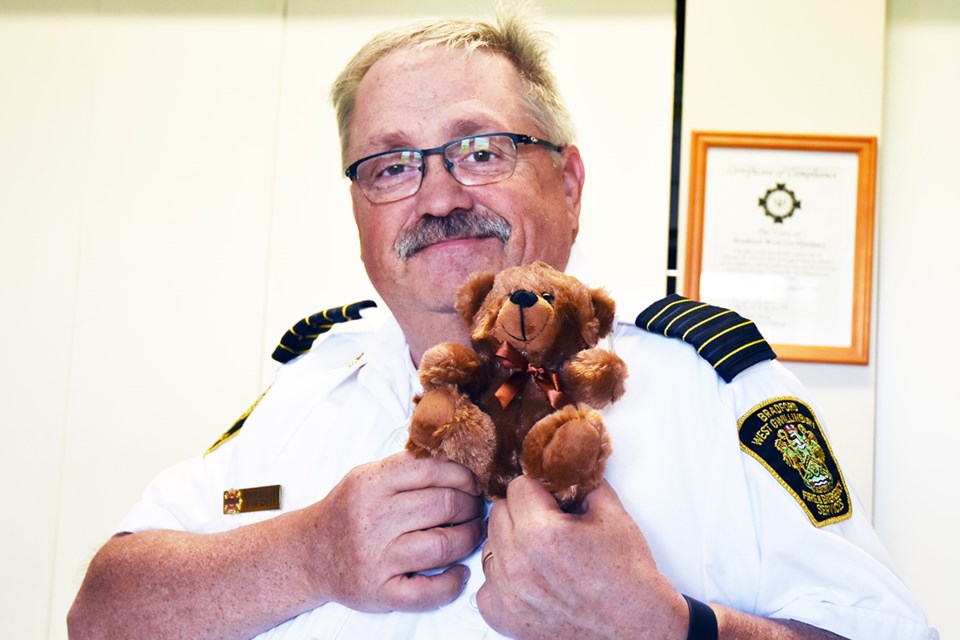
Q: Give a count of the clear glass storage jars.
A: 0